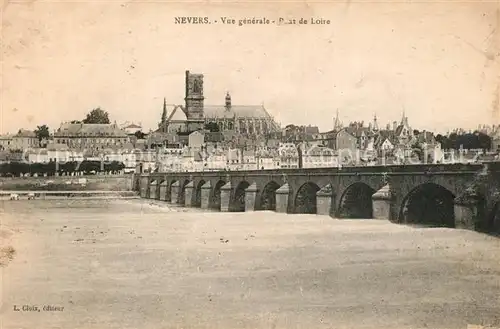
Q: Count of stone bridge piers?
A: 11